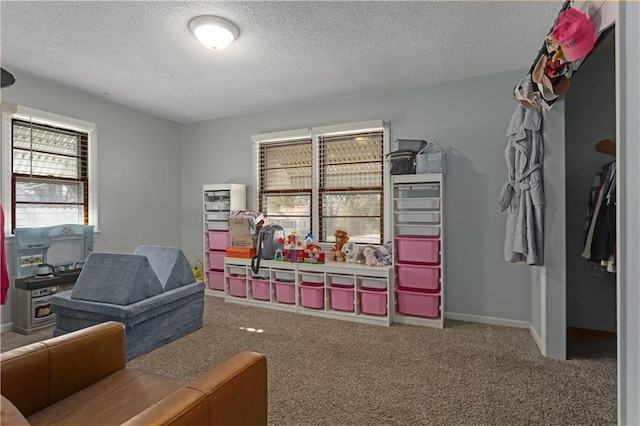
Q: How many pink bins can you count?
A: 12